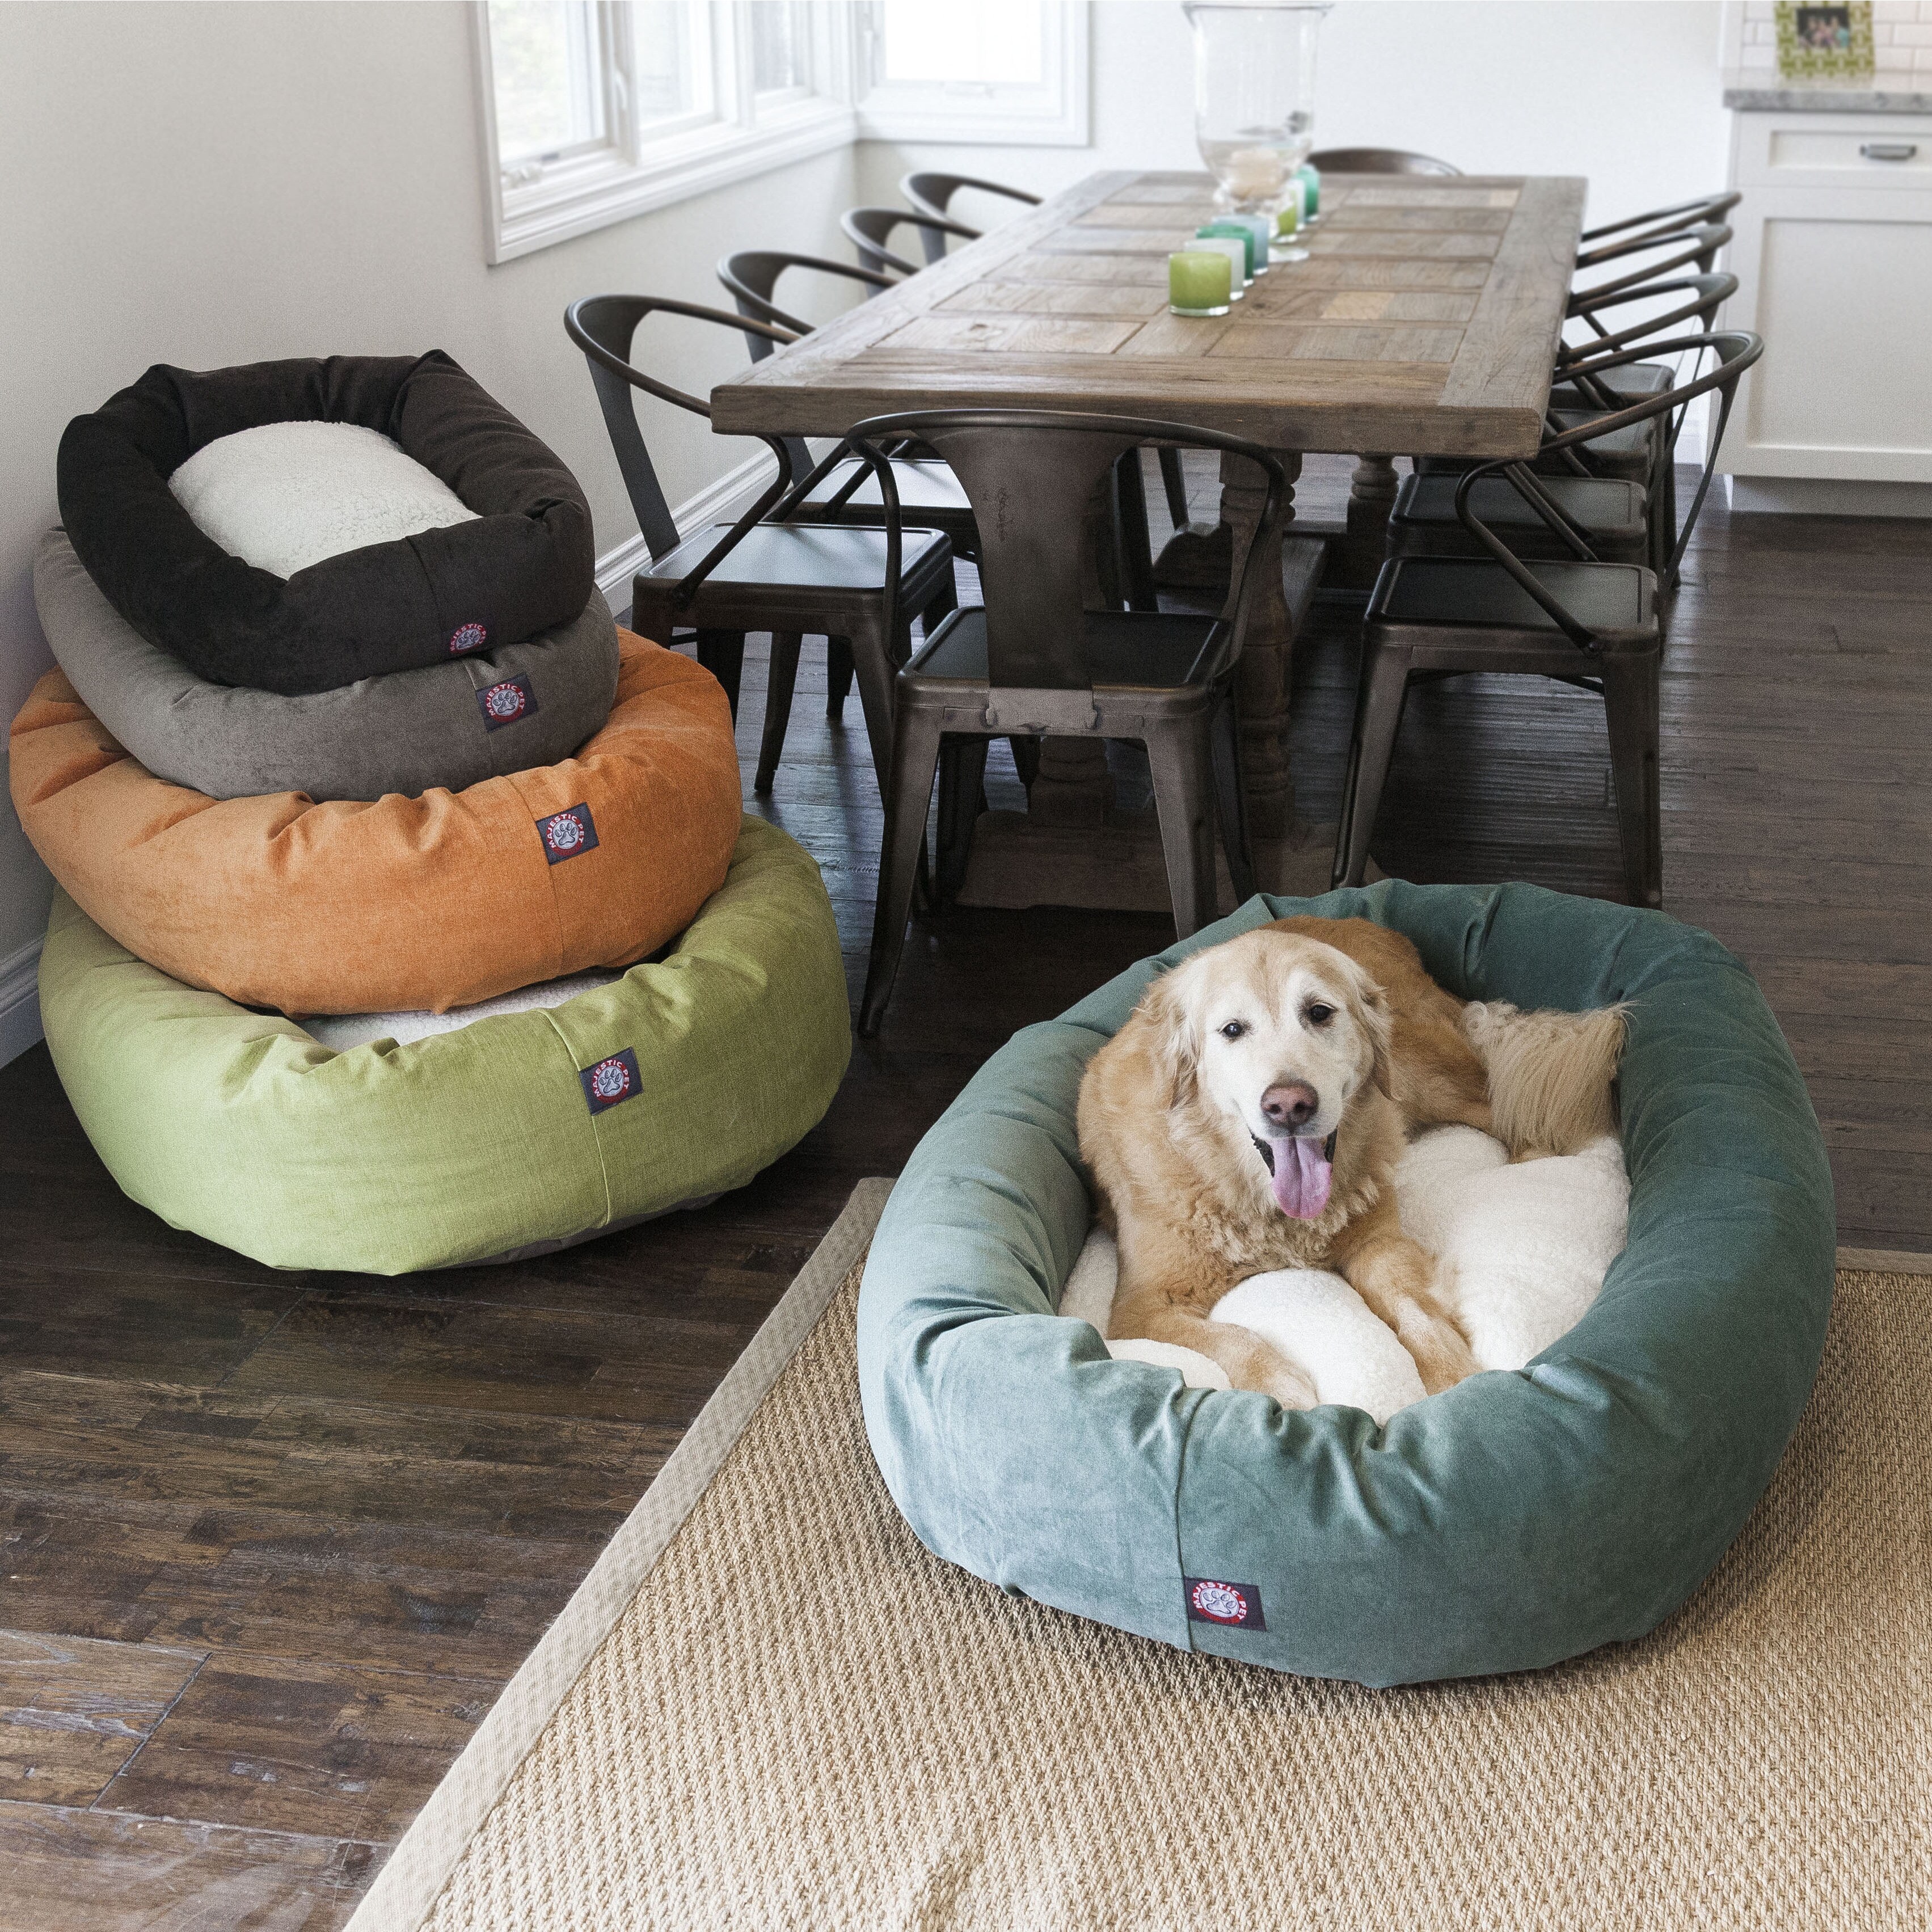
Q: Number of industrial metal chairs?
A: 10